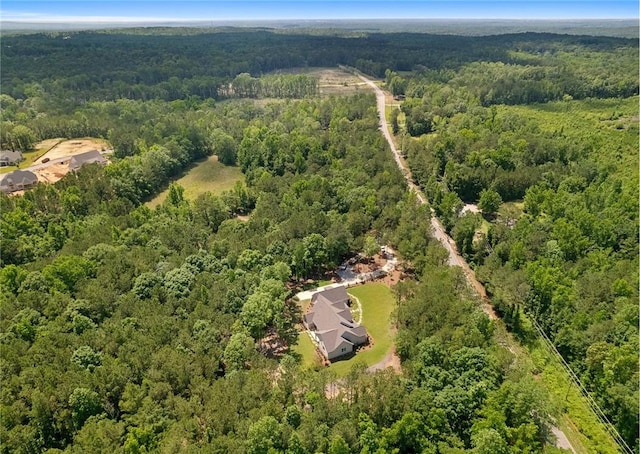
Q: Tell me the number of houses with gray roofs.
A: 4